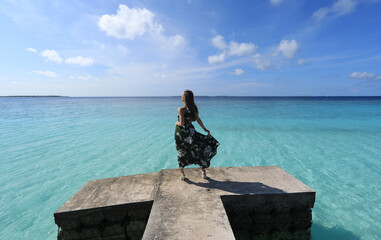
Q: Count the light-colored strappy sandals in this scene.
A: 2